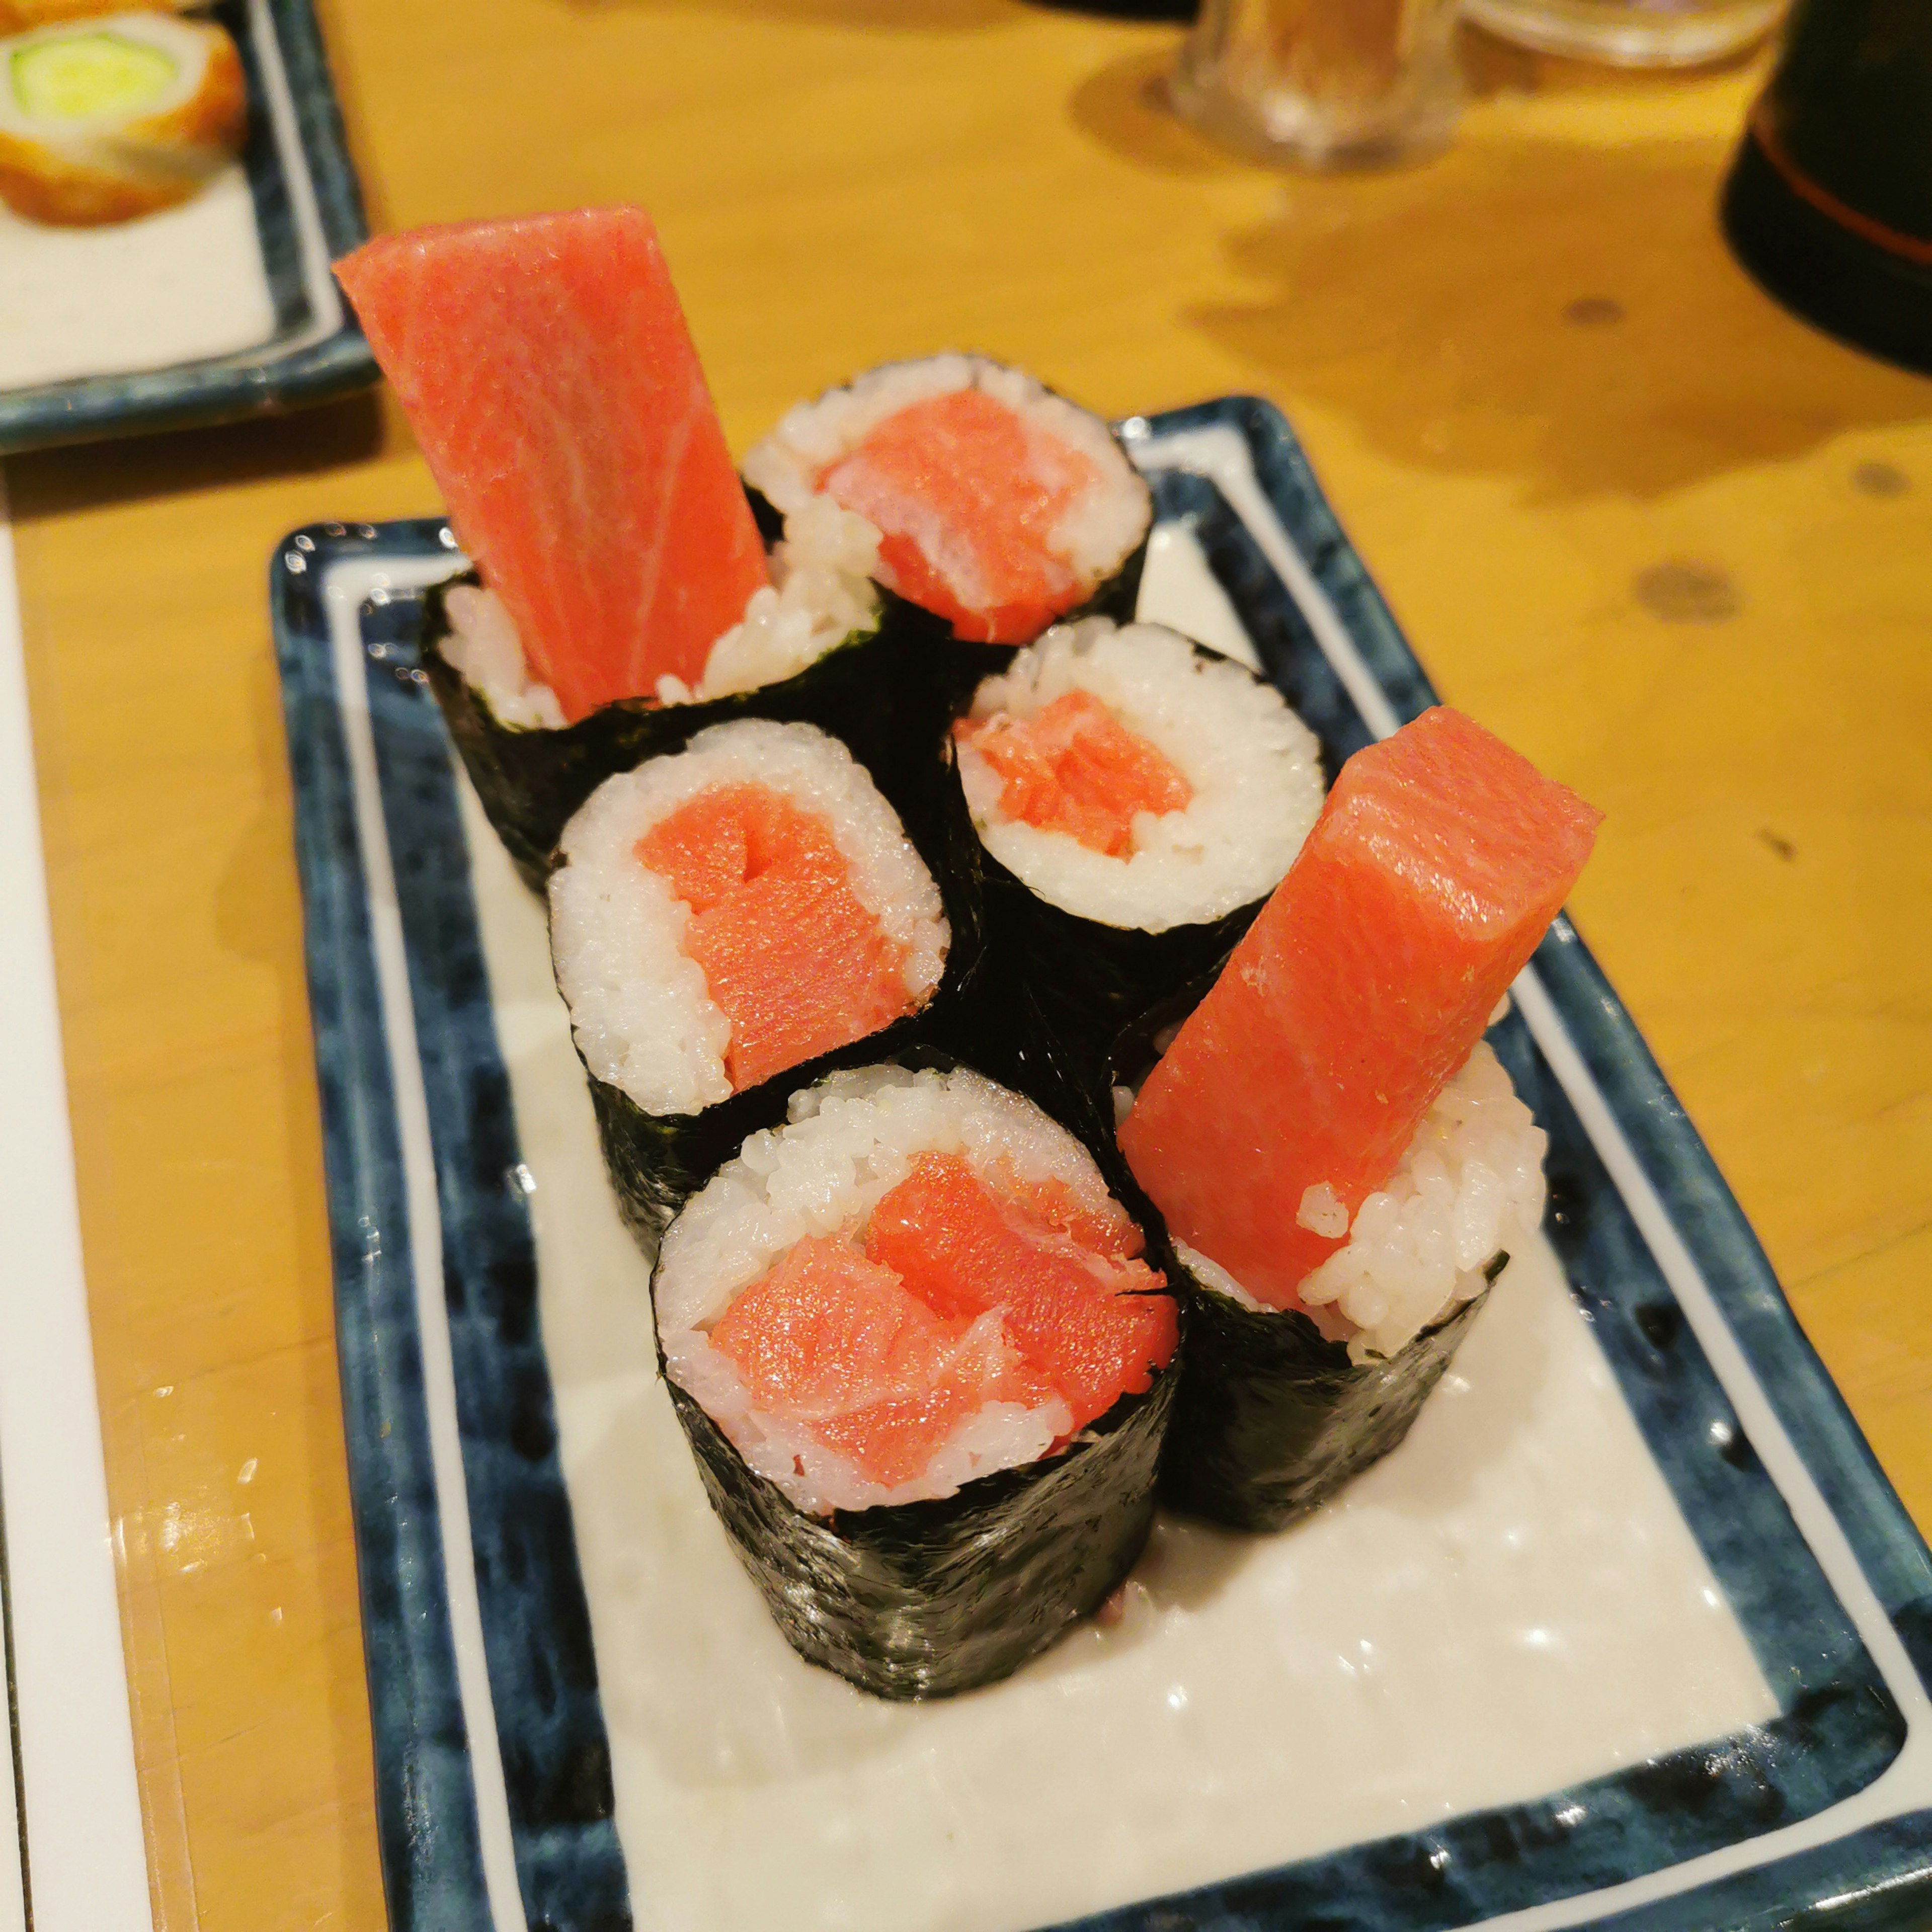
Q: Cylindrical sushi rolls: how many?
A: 6